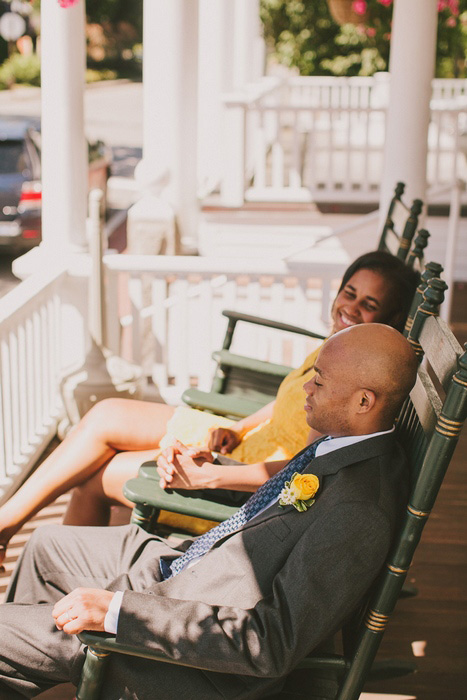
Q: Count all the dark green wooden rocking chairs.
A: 3